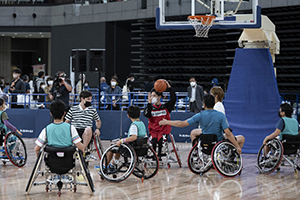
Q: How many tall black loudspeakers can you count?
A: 2